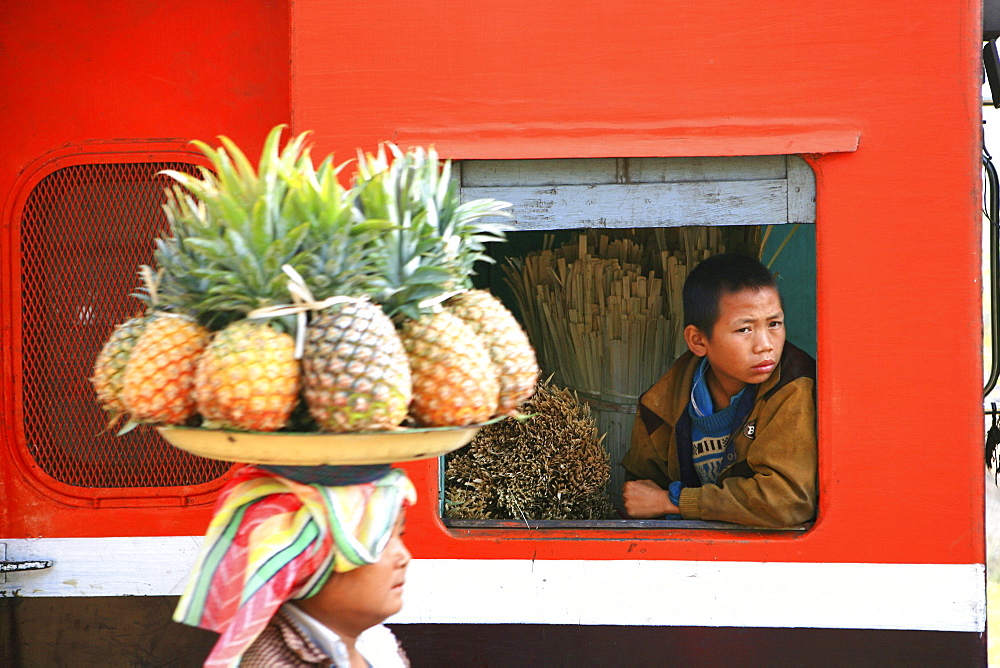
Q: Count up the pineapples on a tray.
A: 6